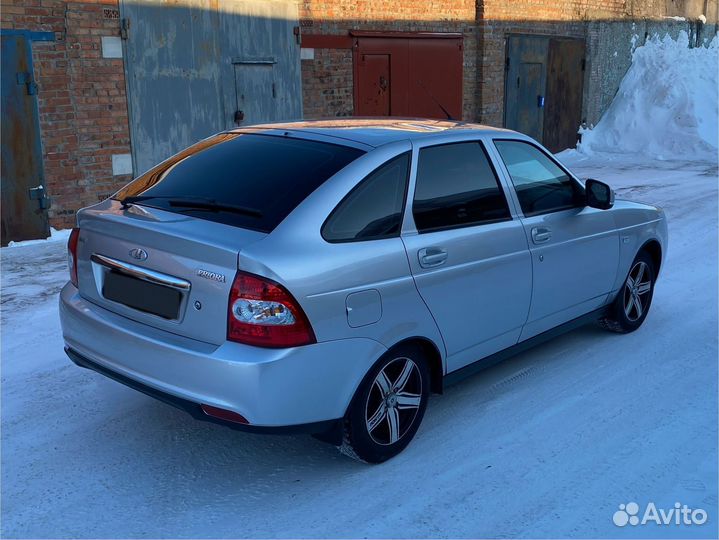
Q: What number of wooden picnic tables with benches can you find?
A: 0